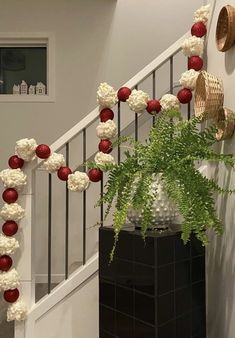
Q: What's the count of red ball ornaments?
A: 15